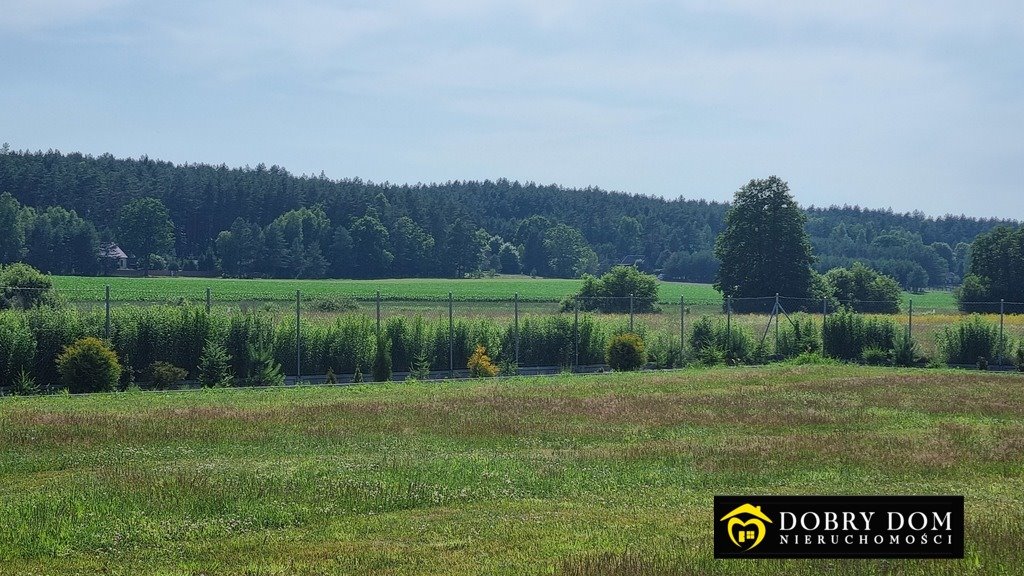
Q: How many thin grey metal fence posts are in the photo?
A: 14